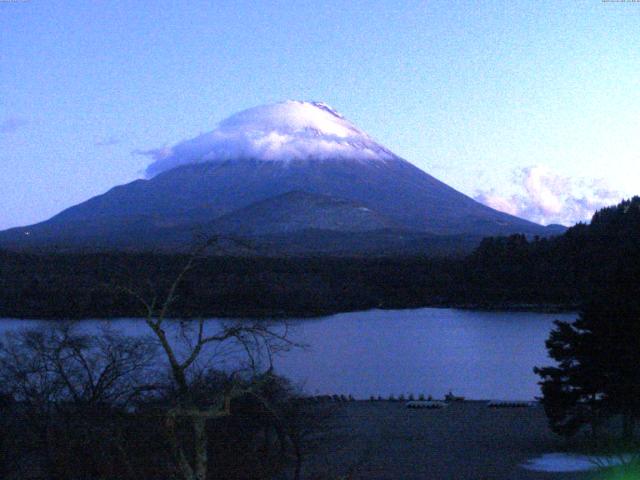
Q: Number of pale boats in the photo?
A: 2